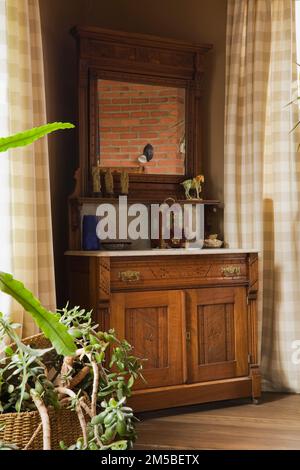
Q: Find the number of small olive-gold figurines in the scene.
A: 3